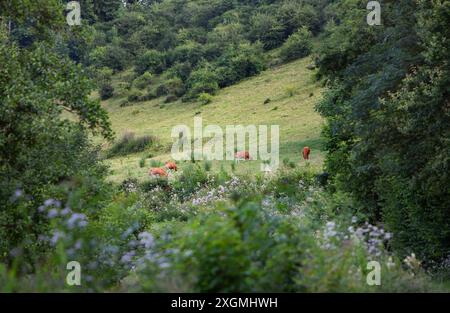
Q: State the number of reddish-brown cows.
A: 4